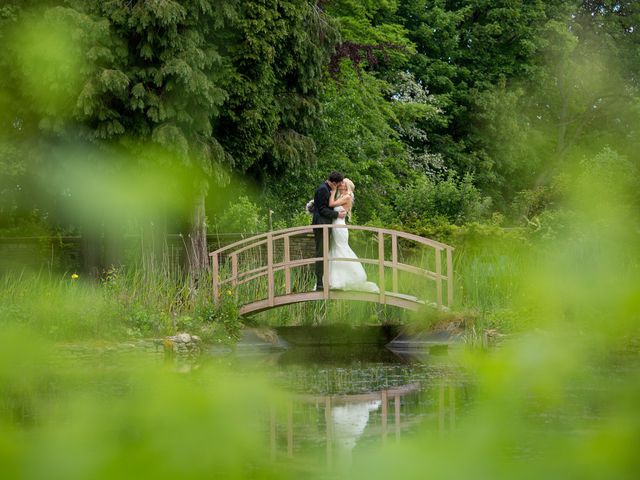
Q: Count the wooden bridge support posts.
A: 9